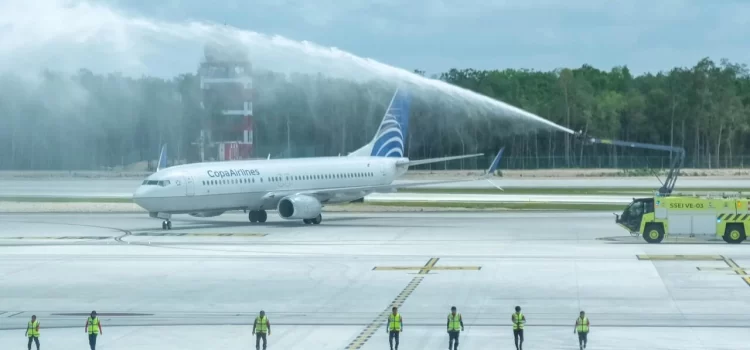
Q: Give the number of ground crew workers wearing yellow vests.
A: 7